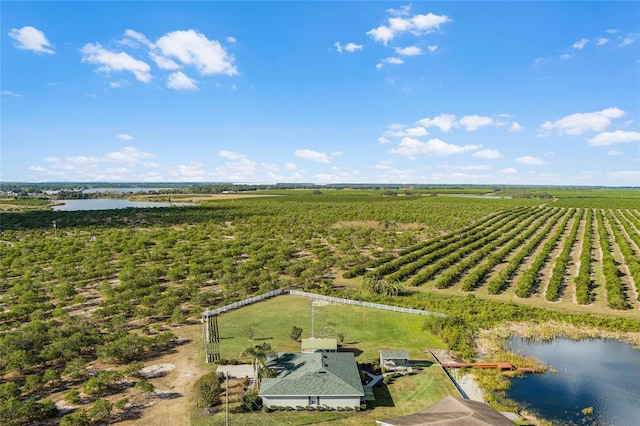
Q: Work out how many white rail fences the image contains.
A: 1